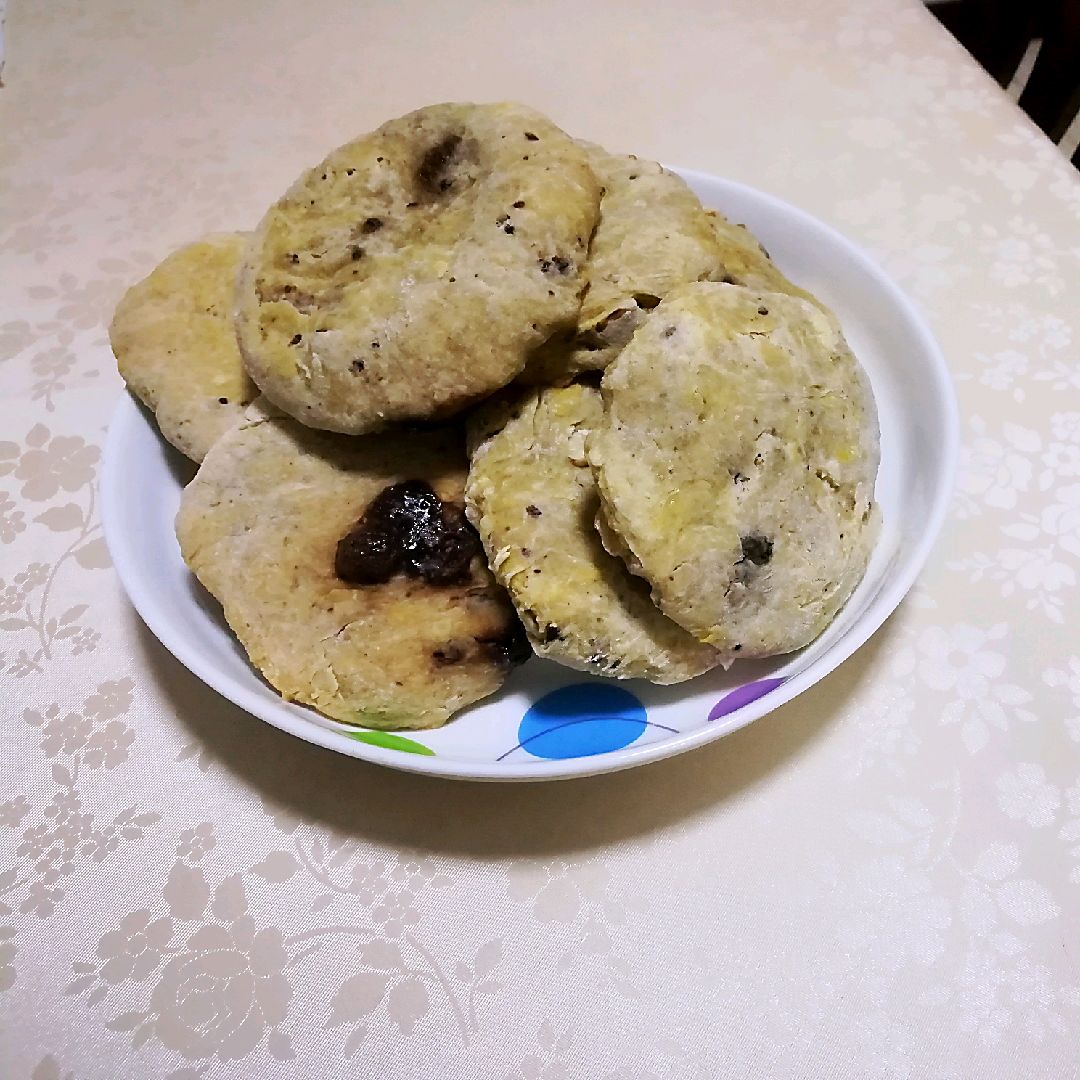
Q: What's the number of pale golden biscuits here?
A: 7